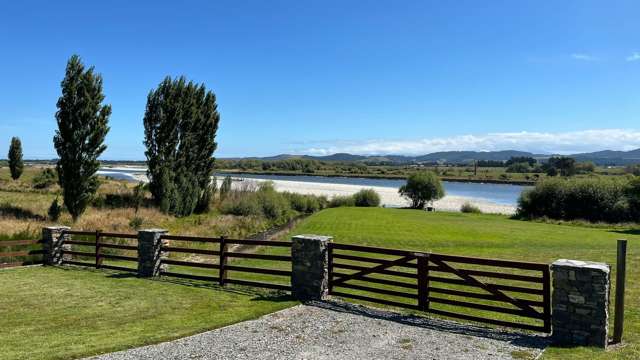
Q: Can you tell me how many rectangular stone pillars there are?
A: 4